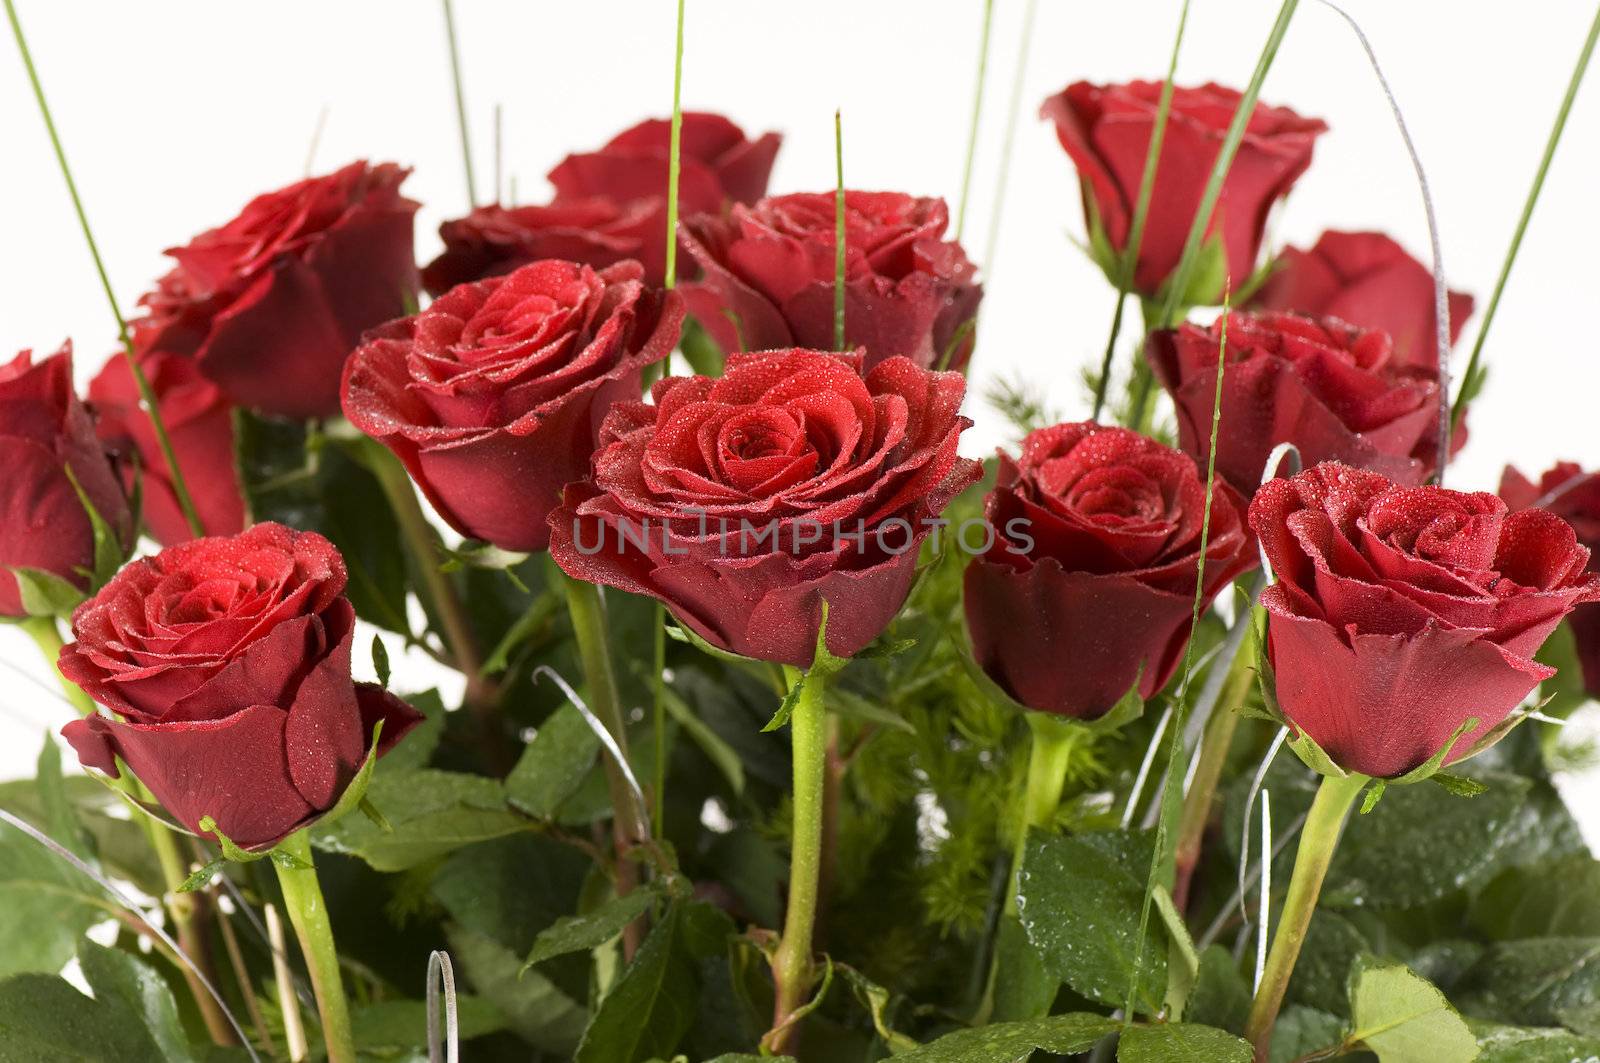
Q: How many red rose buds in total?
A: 15